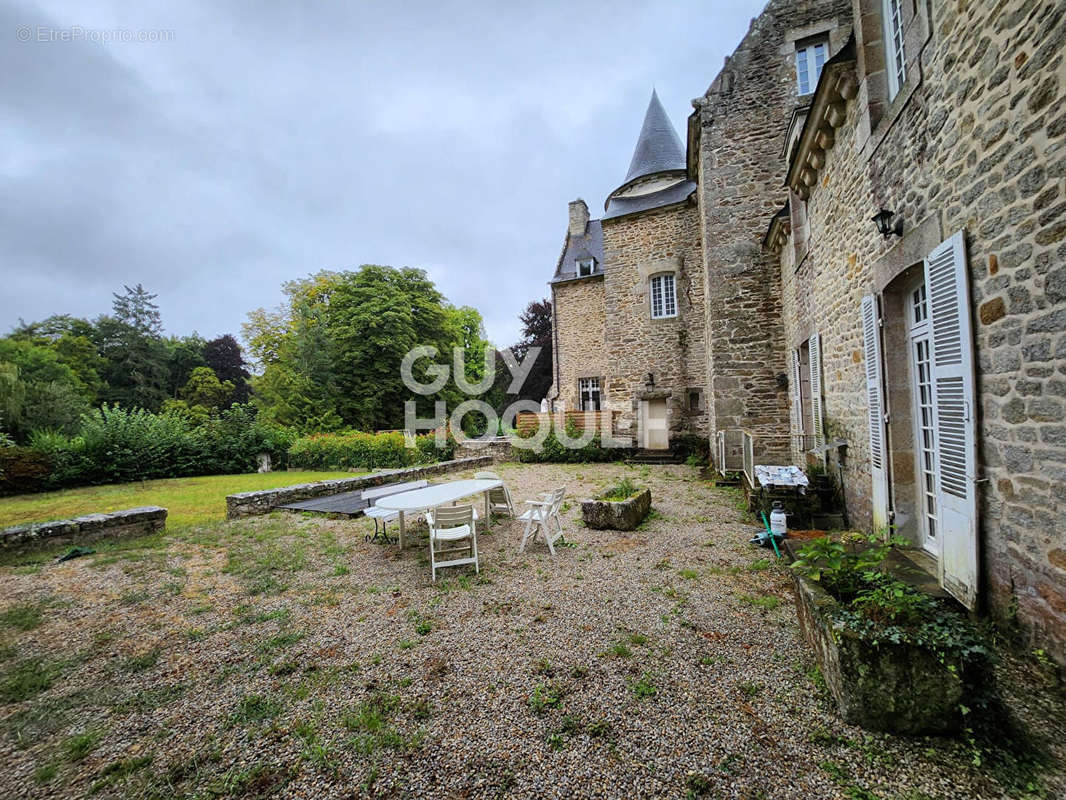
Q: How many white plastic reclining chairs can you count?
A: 3